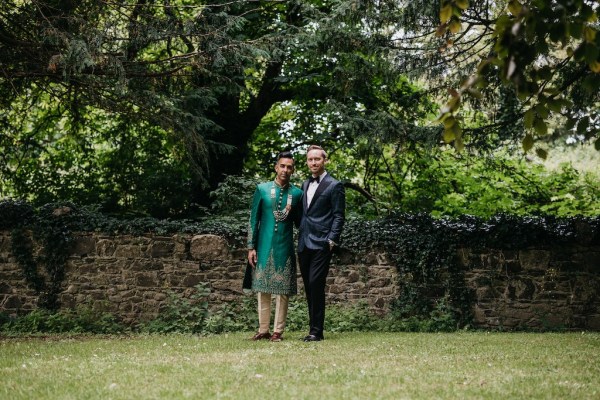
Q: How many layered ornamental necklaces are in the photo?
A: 1